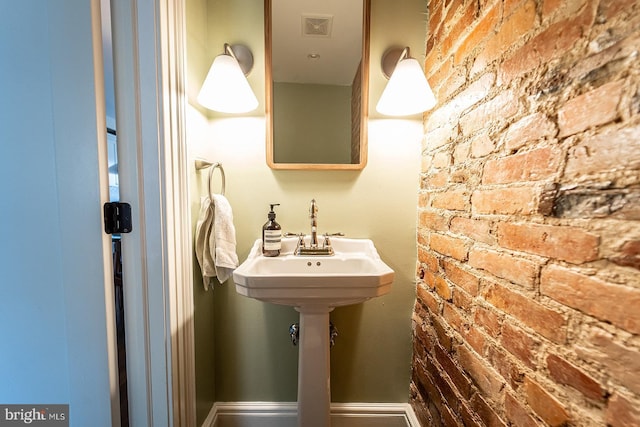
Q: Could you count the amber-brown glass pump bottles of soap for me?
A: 1